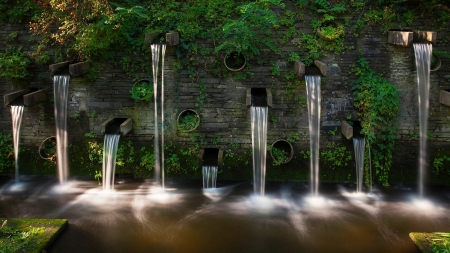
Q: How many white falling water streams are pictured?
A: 9